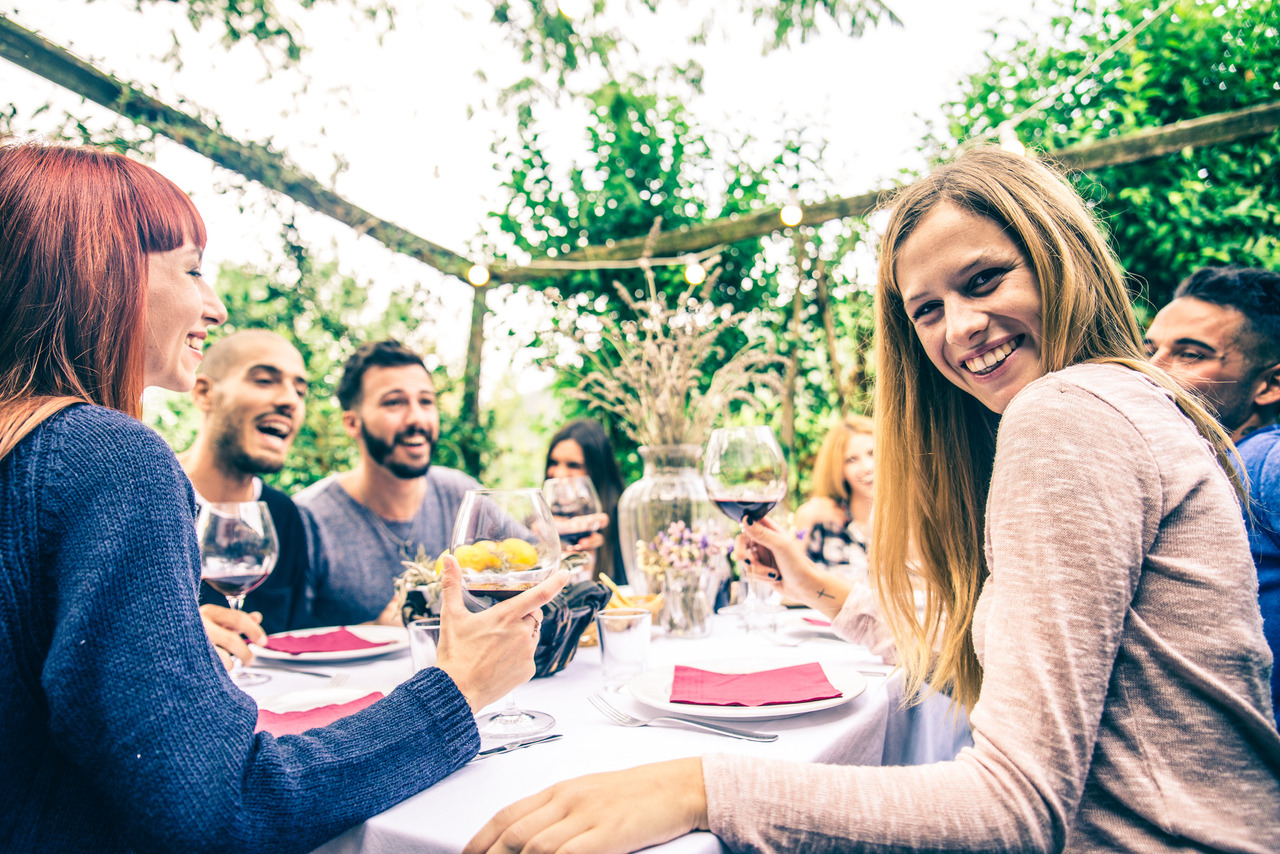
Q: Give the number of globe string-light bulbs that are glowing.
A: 4